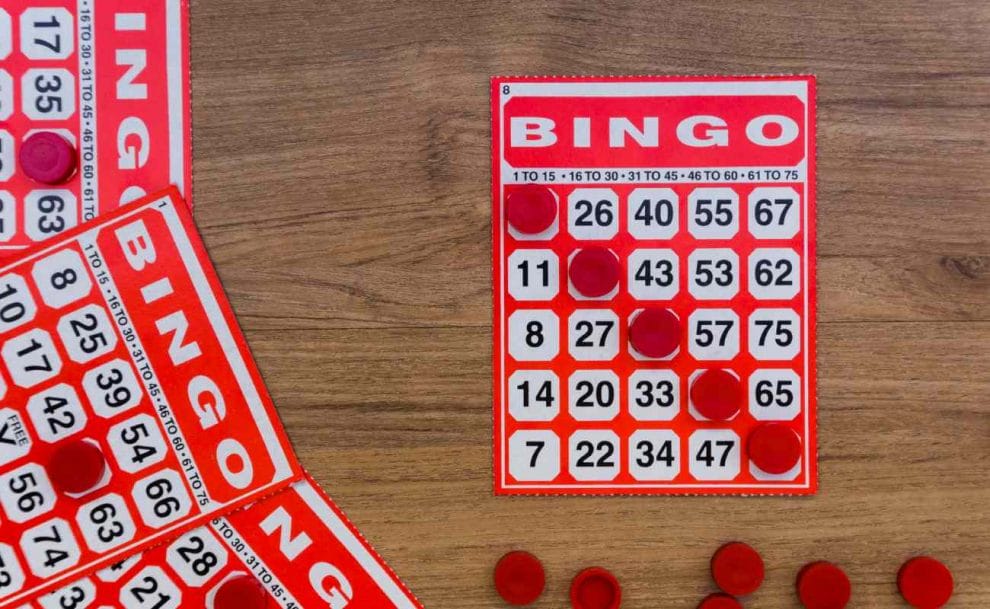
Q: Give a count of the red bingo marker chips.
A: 14